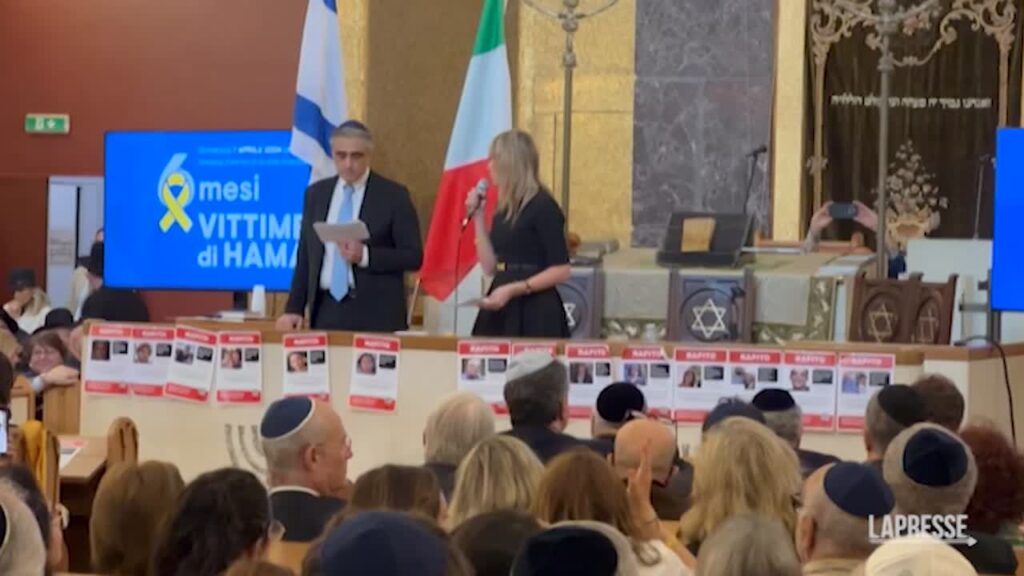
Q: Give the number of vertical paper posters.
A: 14